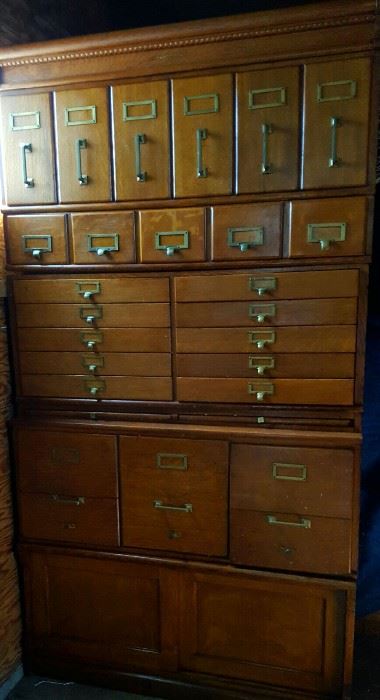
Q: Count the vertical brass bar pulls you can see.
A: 6